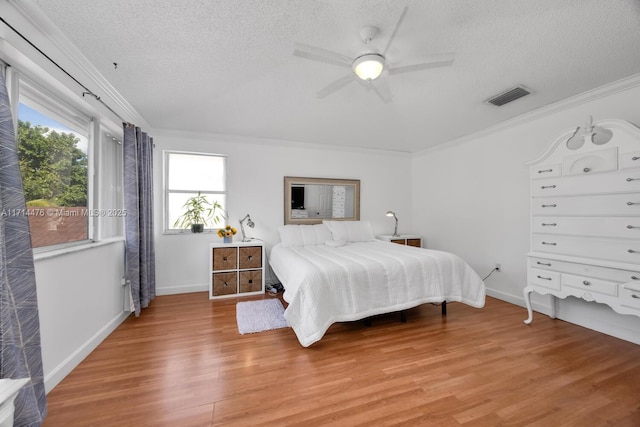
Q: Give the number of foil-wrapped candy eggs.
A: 0